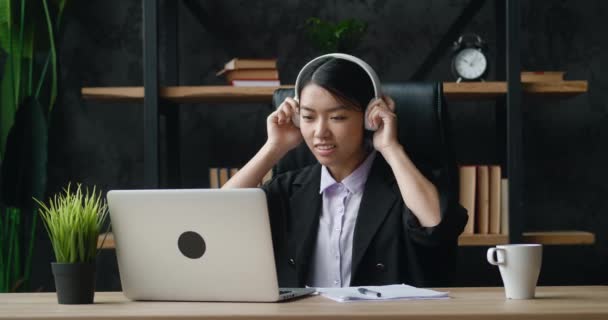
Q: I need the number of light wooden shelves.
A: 2